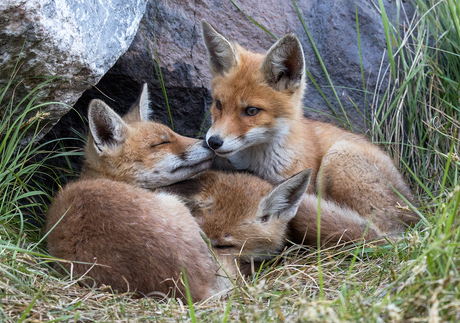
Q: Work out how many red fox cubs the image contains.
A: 3